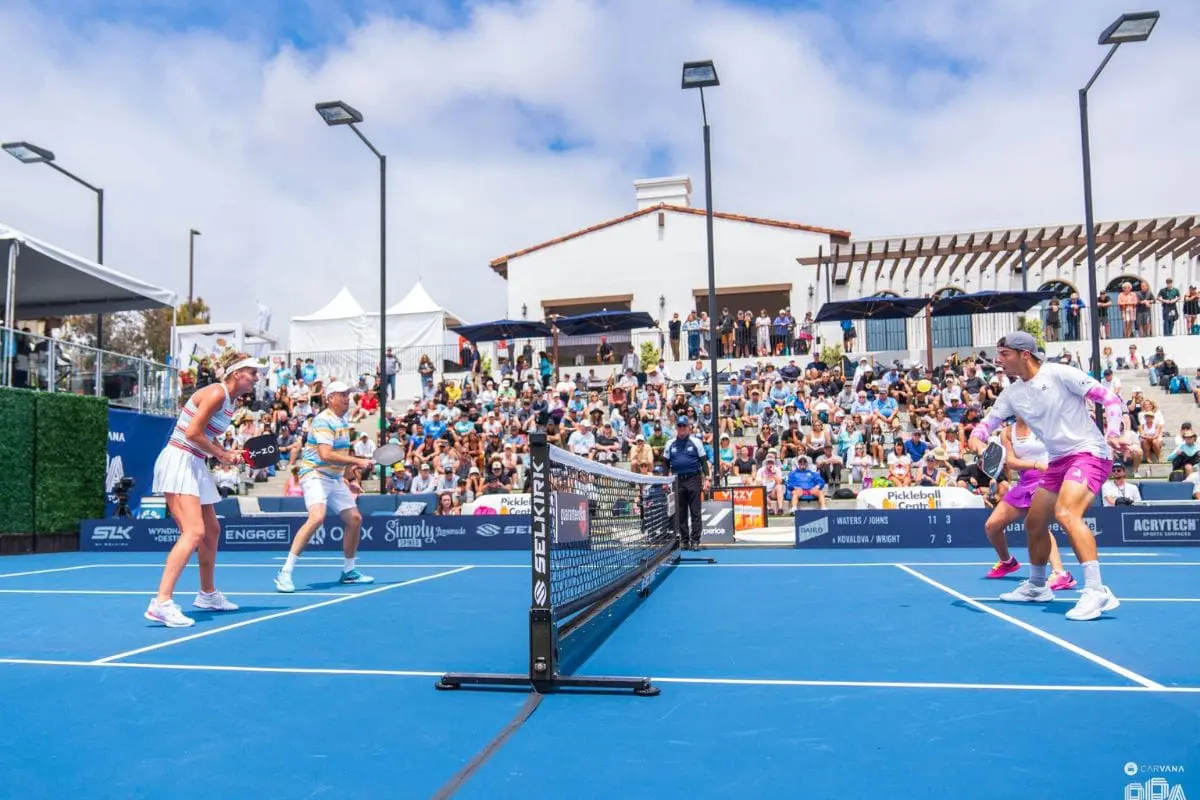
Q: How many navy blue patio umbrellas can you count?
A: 4